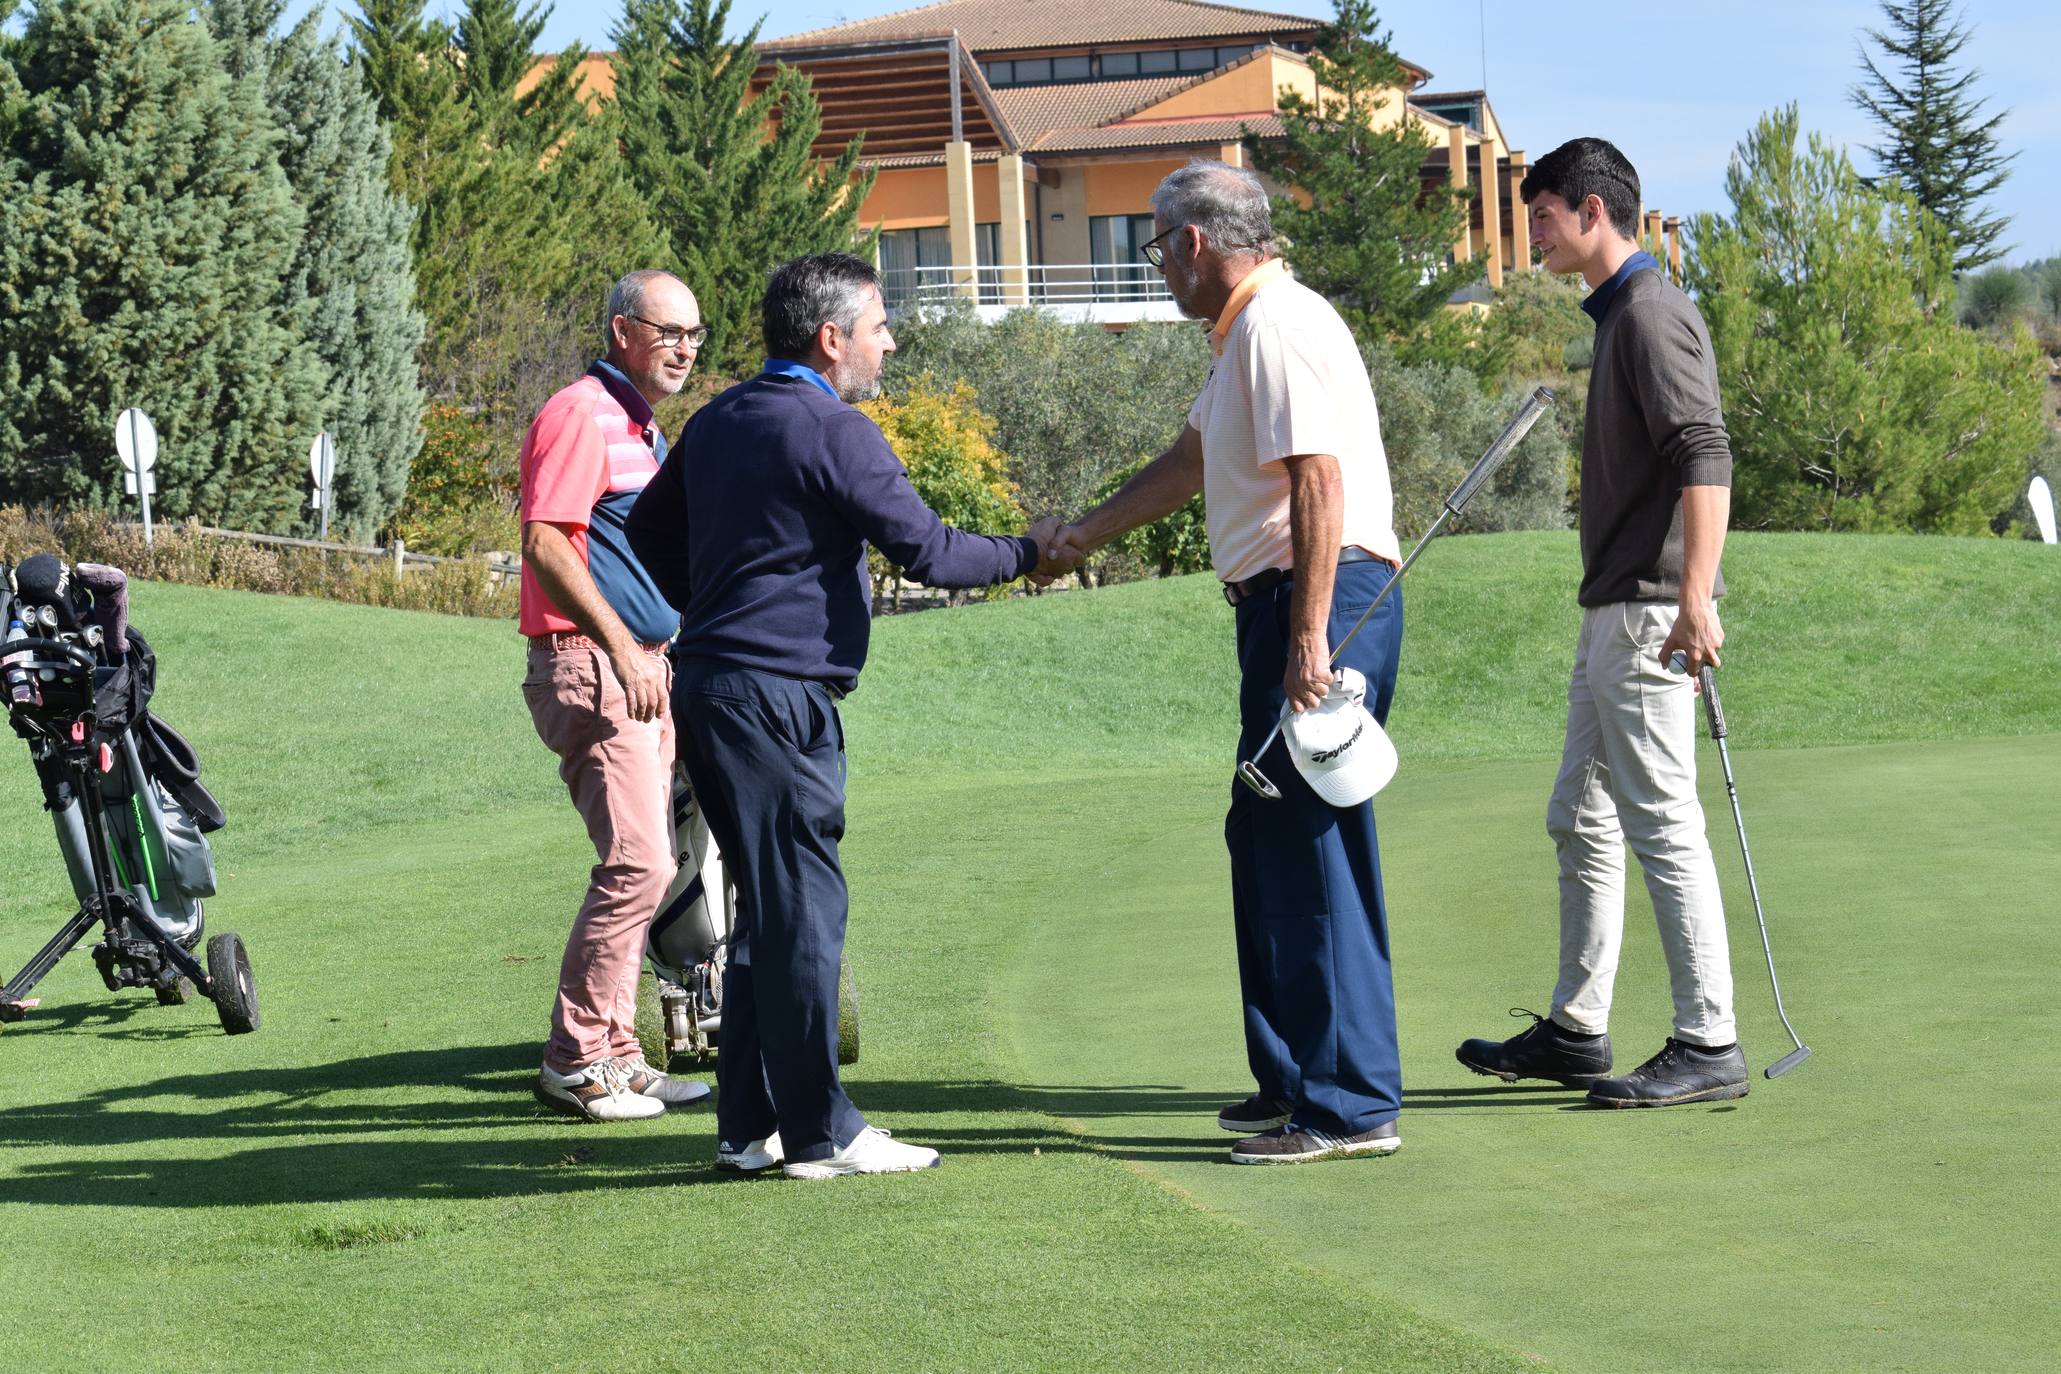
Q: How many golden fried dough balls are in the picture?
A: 0